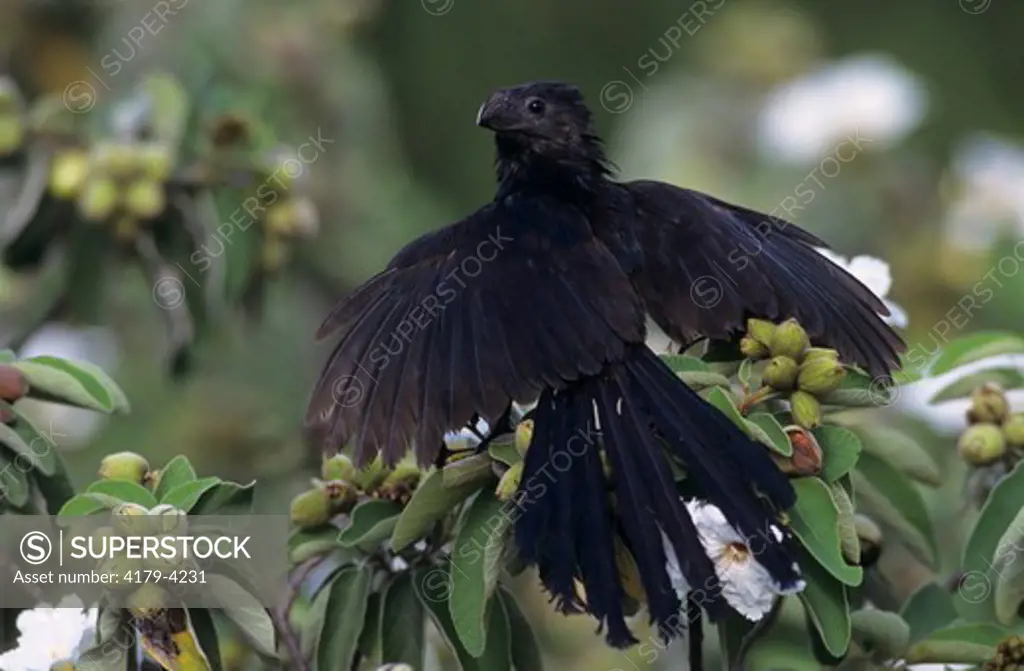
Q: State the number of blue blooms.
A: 0